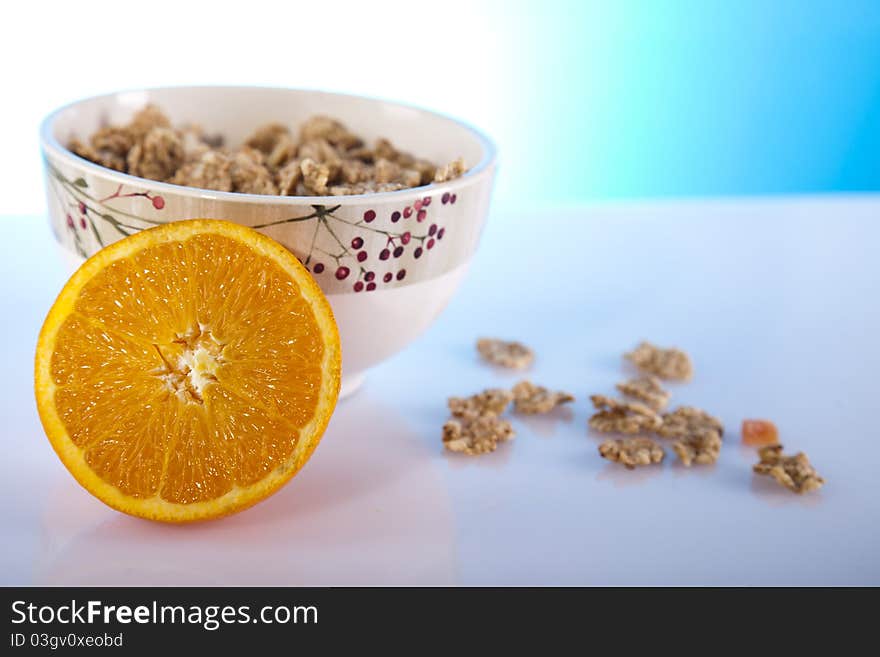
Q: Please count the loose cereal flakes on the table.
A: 11